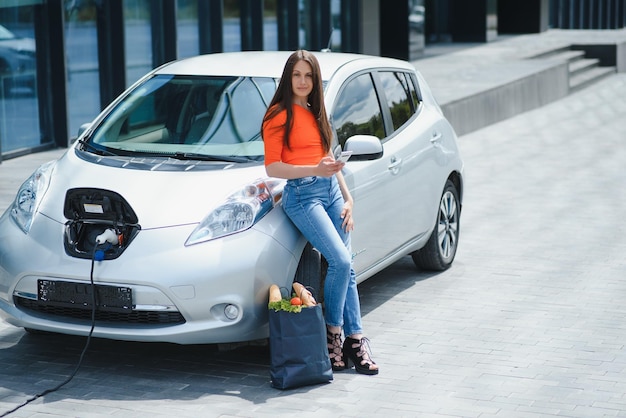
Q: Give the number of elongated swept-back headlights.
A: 2